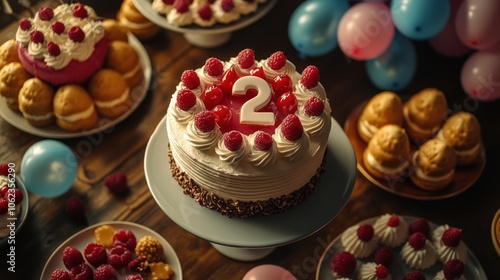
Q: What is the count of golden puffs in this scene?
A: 13